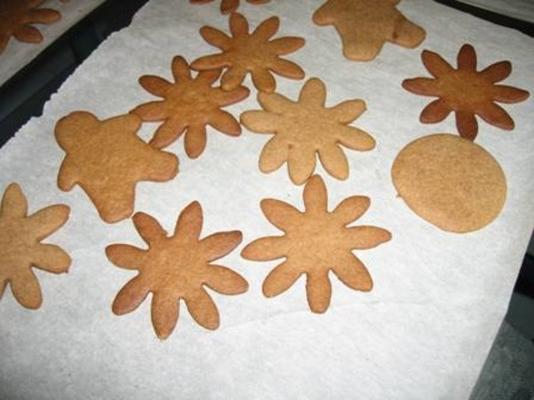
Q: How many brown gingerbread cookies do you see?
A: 12